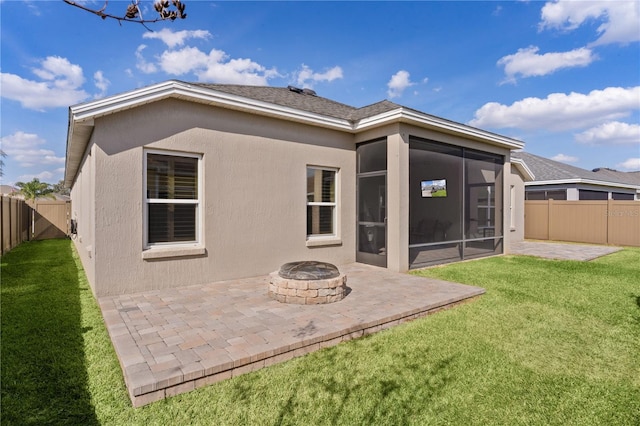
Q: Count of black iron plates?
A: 1